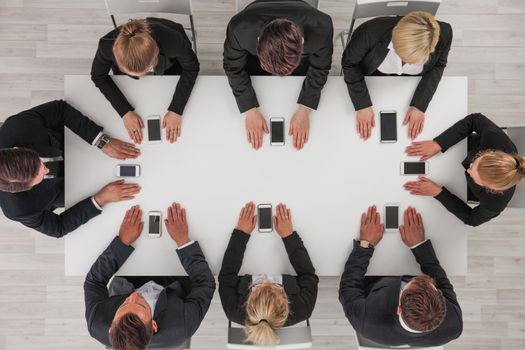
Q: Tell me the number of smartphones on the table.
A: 8